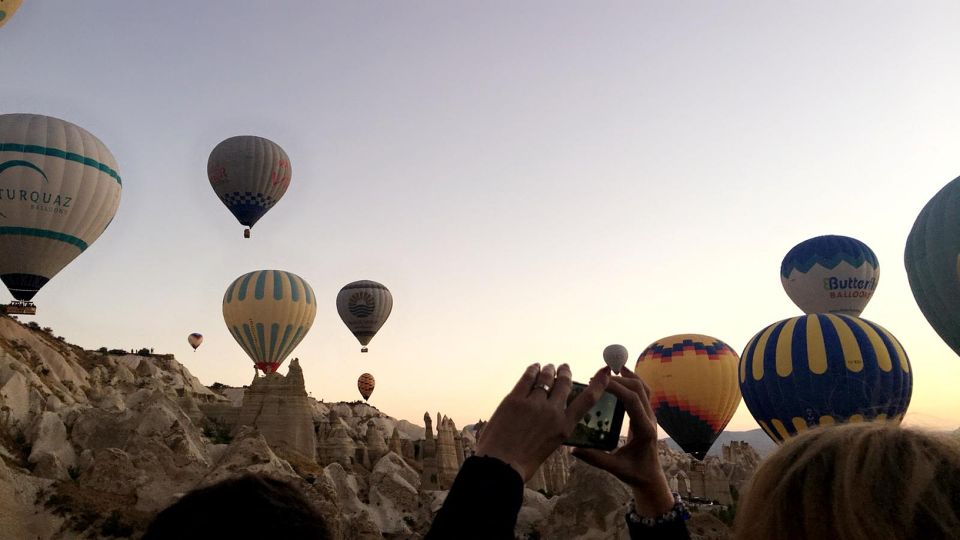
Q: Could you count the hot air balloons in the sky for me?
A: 12